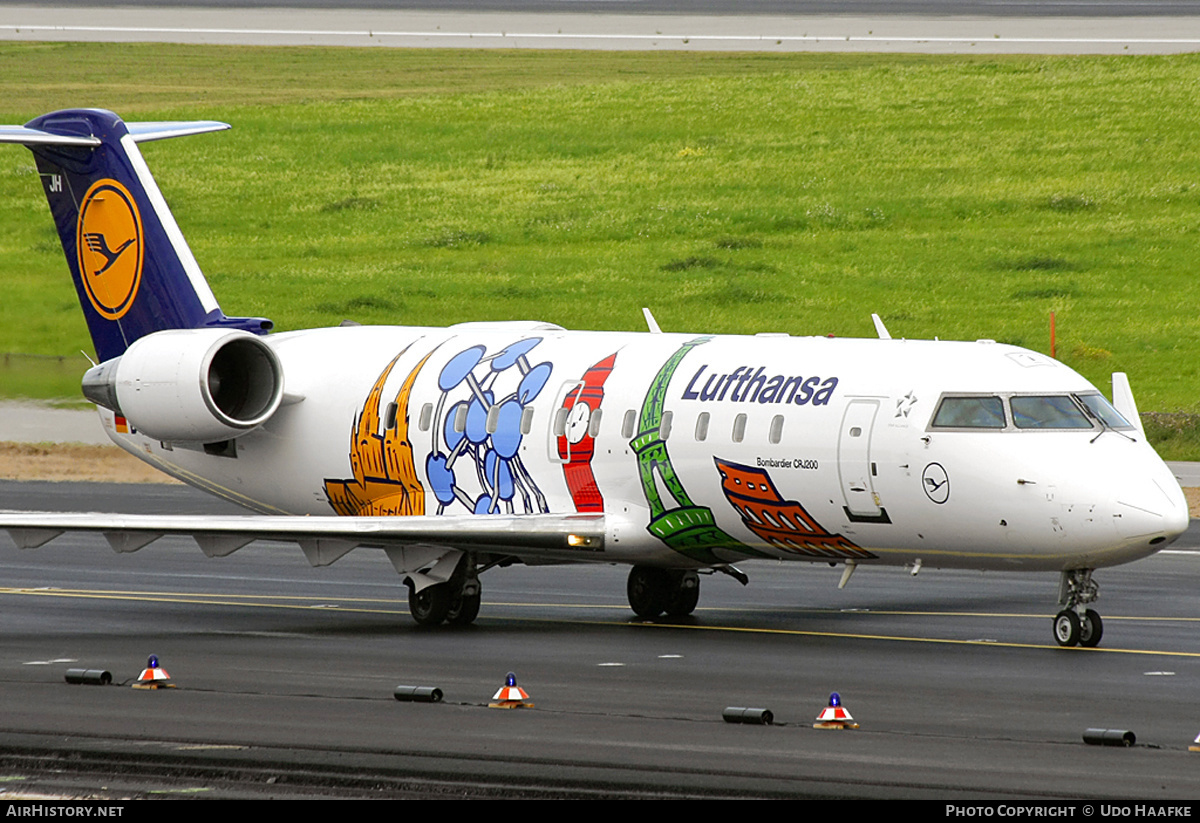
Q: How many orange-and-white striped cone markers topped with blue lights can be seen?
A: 3